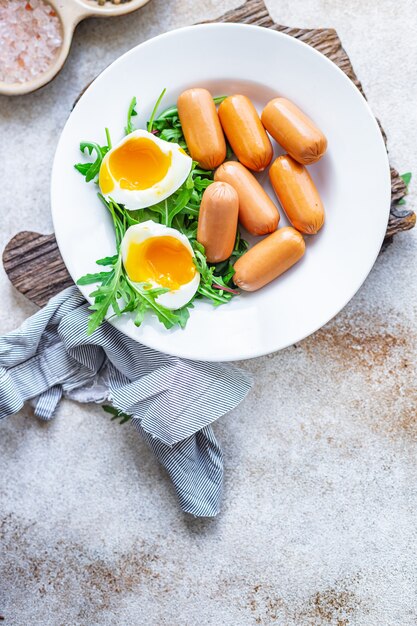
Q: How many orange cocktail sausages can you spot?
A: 7